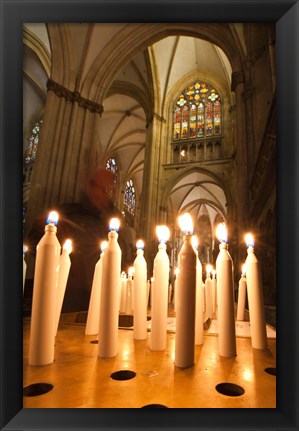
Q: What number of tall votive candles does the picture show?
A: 10